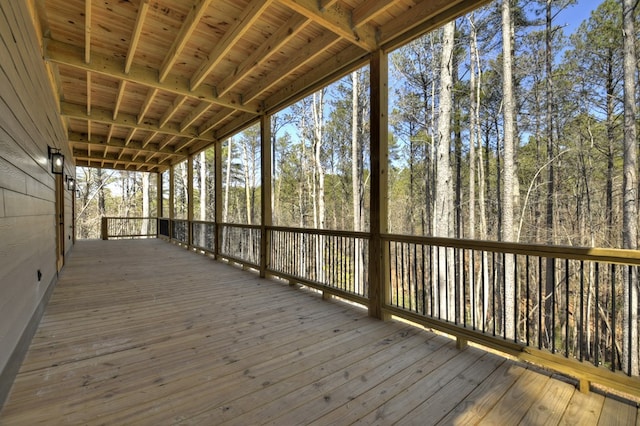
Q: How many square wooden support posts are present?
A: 6